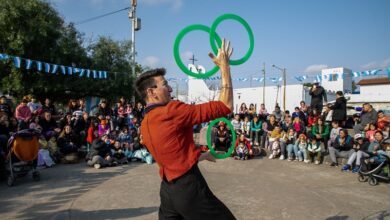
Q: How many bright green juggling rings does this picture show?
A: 3